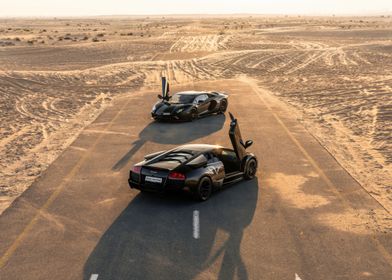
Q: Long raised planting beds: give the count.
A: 0